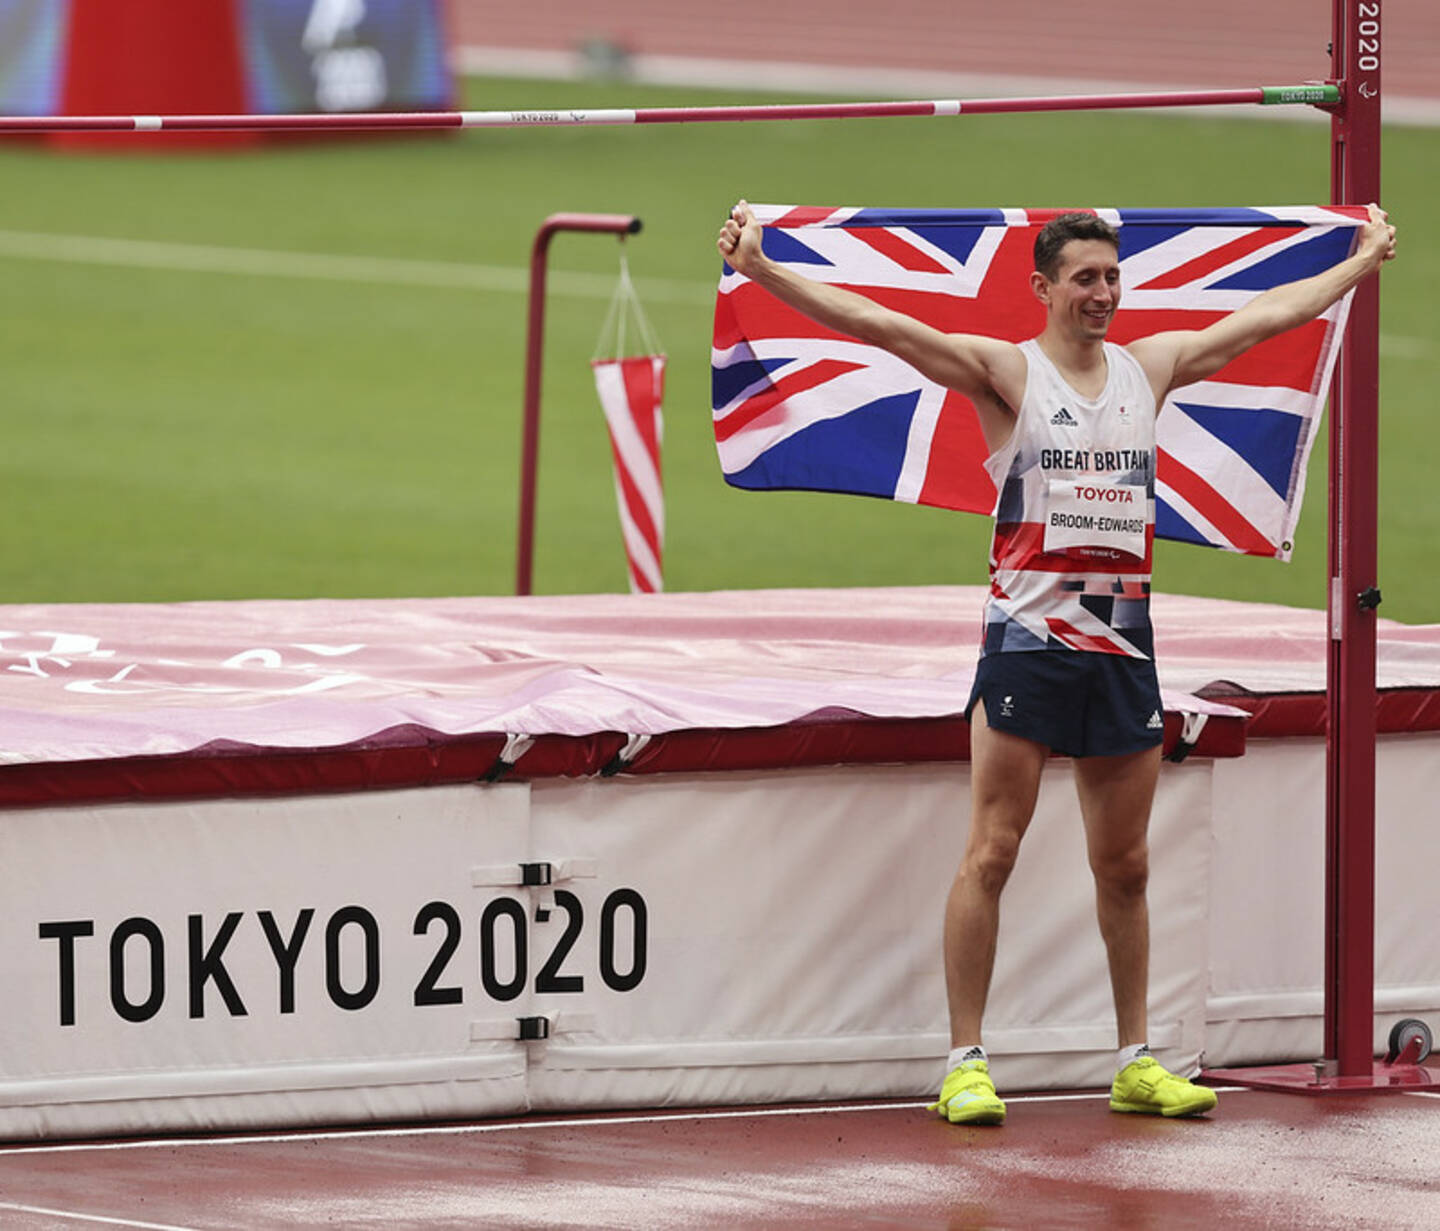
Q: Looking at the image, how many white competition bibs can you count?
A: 1